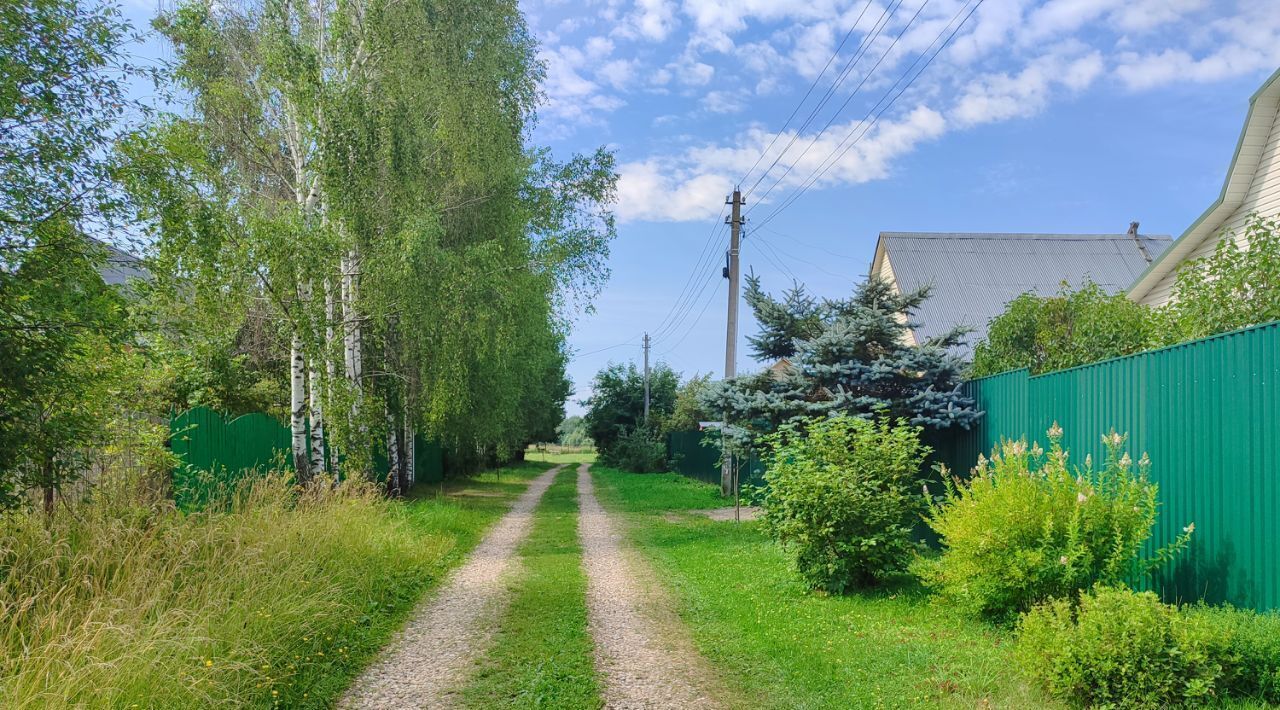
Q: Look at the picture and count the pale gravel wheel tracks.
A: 2